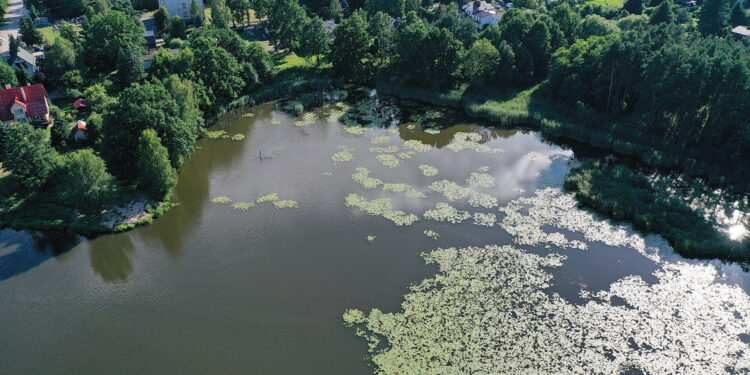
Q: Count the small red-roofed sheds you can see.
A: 2